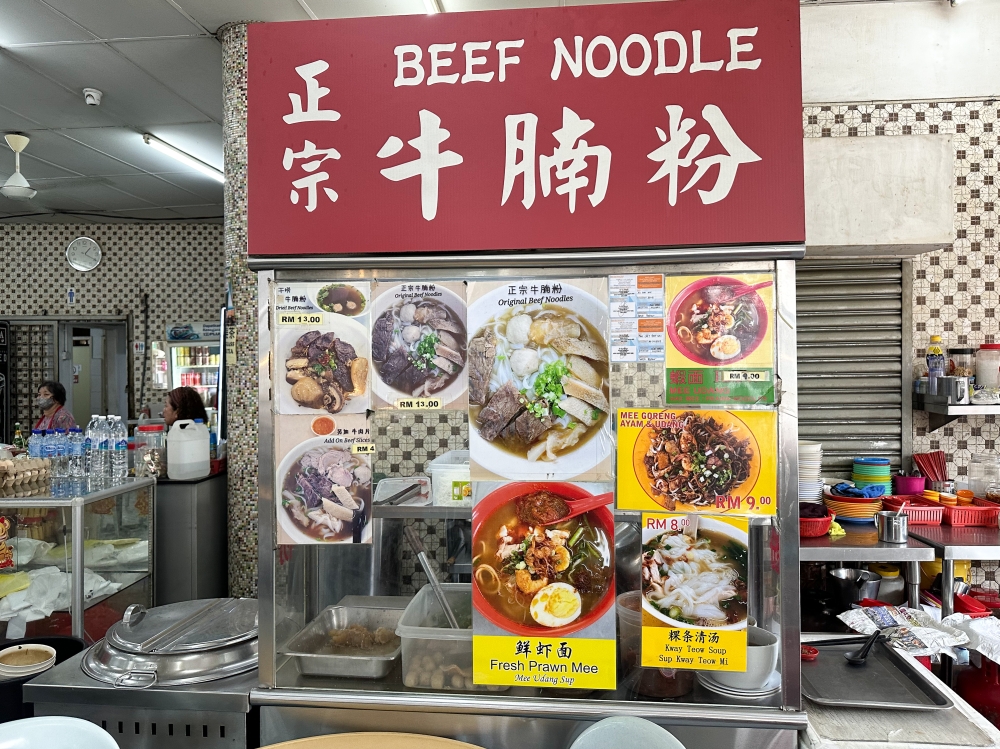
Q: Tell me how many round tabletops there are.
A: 1